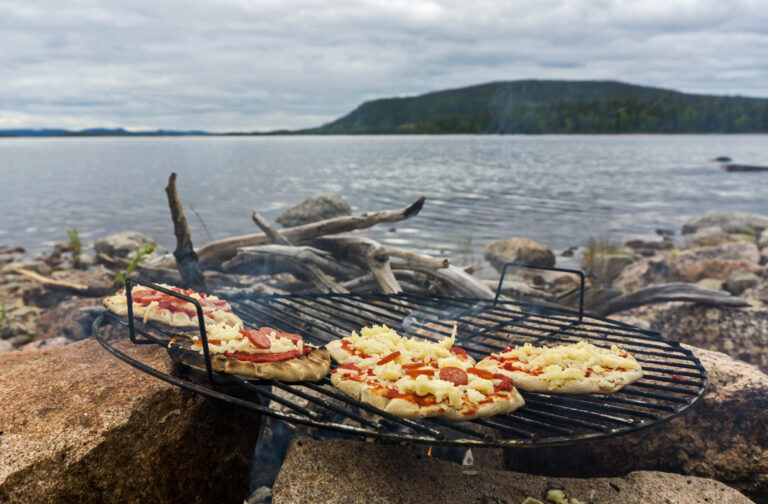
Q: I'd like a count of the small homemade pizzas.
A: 5